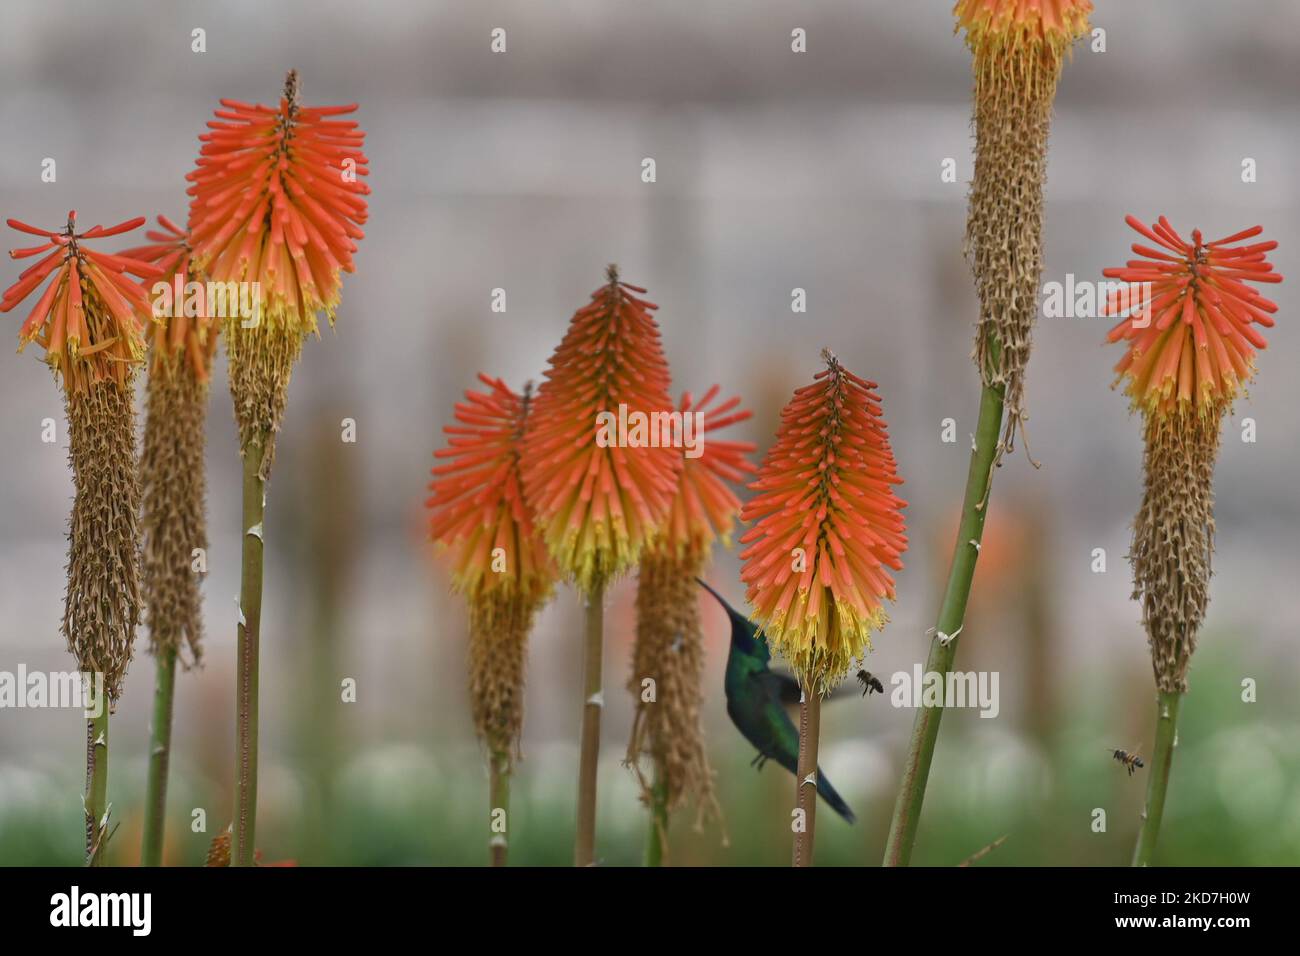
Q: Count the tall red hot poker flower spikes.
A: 9